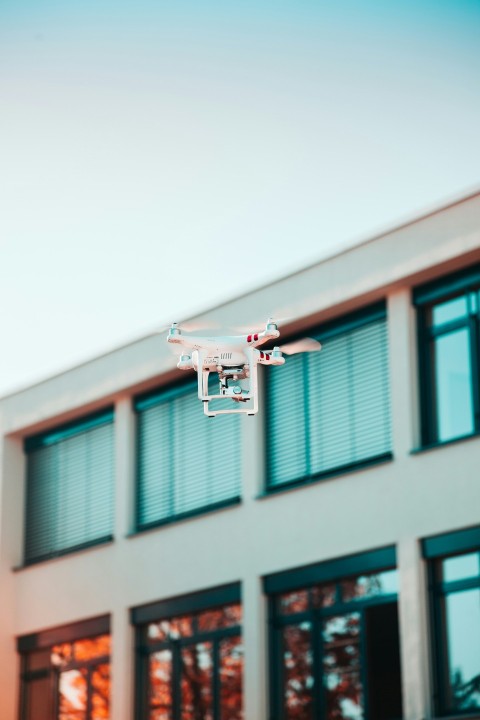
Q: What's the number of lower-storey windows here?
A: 4